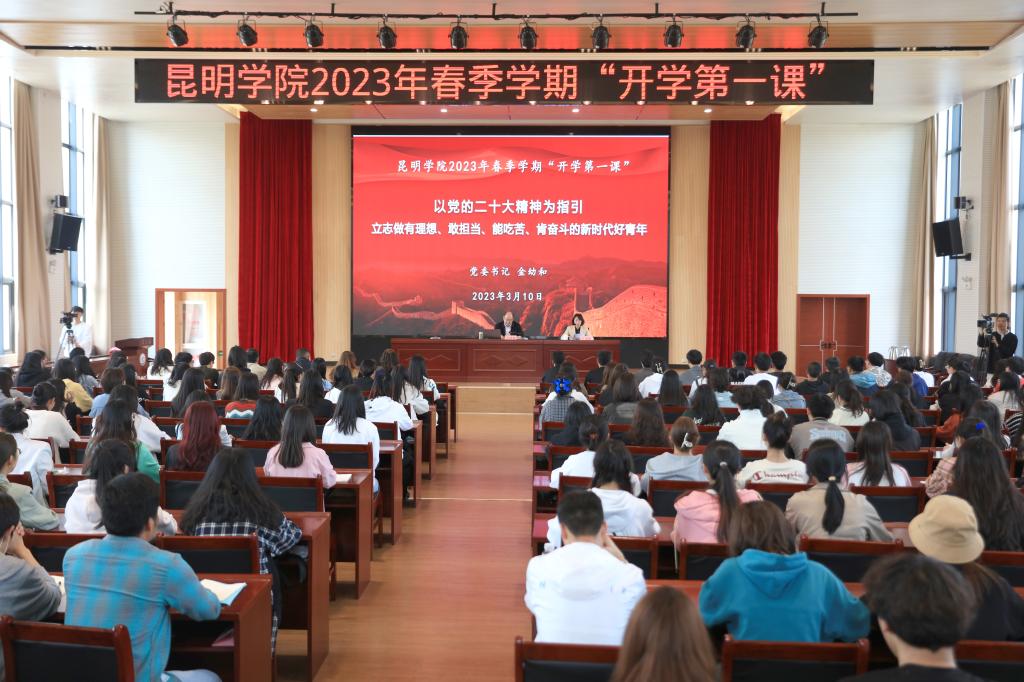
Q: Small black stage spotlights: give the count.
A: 10